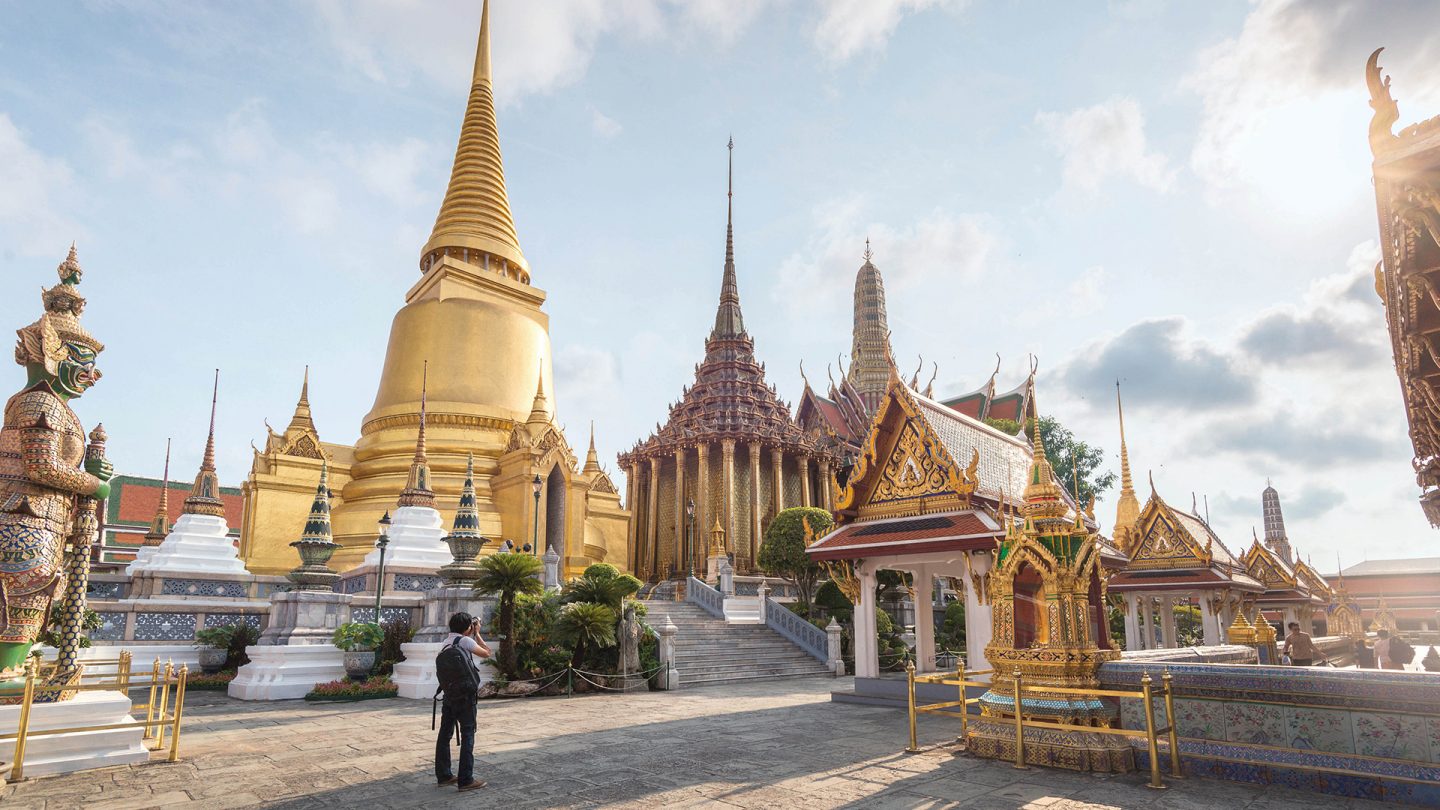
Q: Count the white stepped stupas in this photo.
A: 3